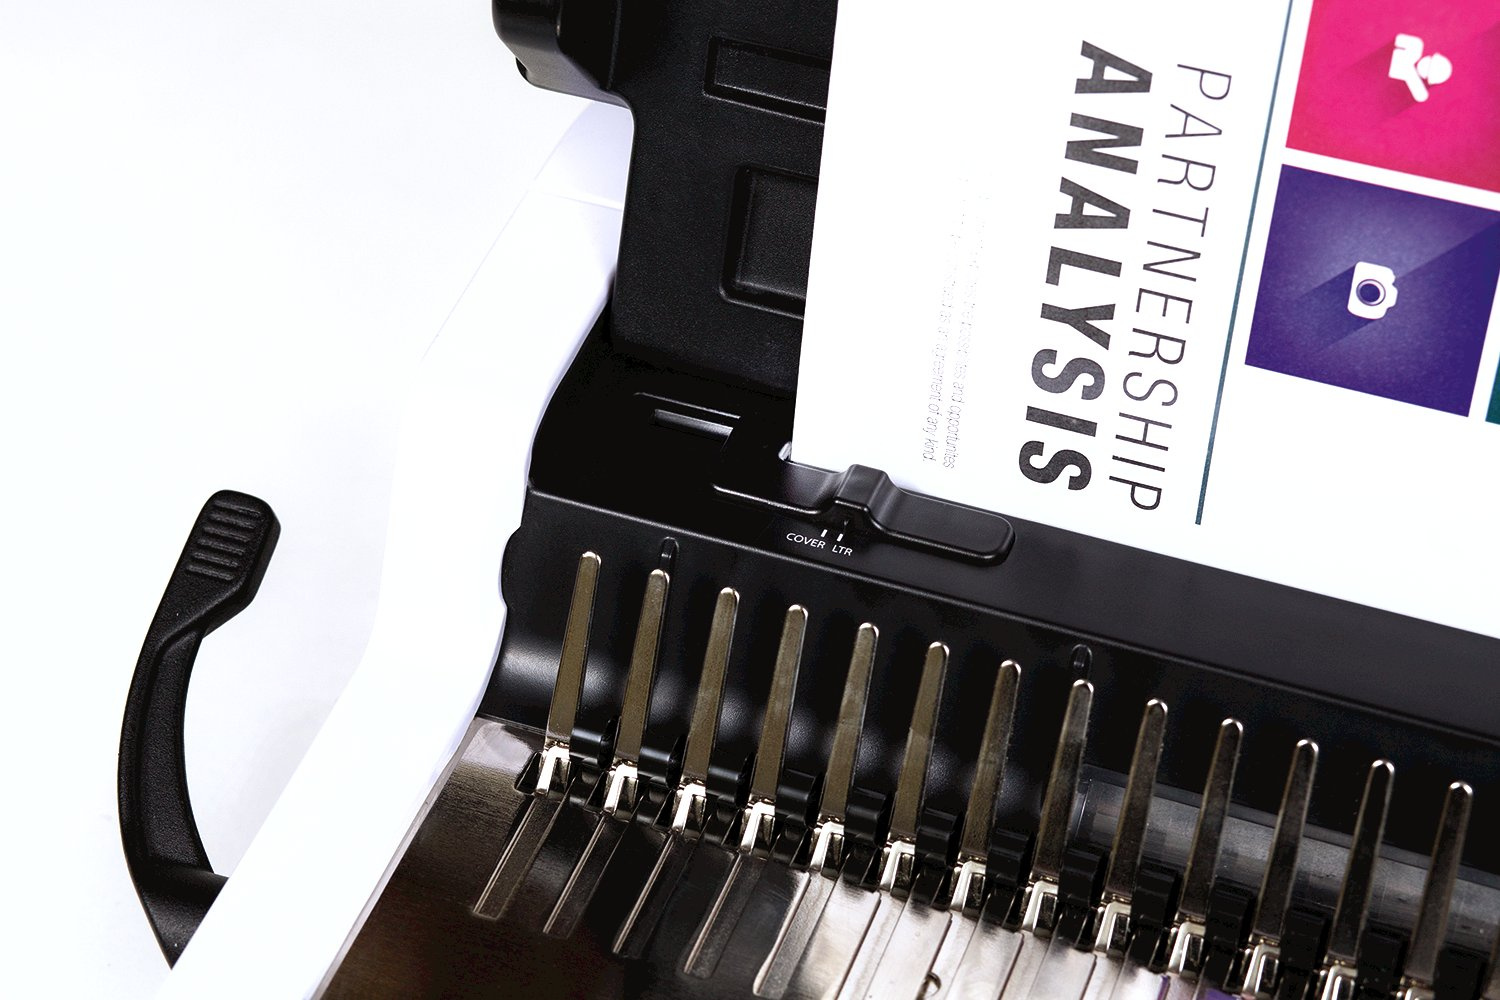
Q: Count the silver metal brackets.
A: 13